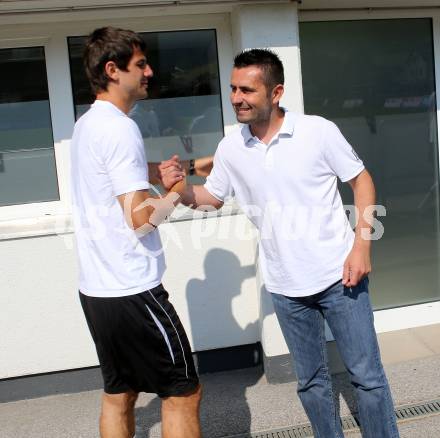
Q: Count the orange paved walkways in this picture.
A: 0